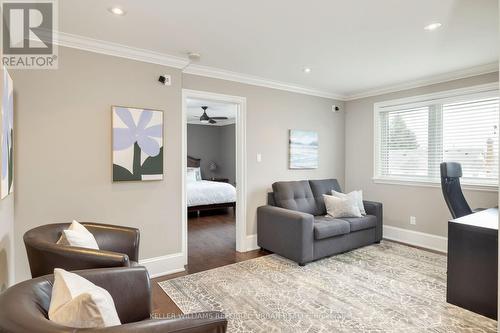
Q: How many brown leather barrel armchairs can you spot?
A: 2